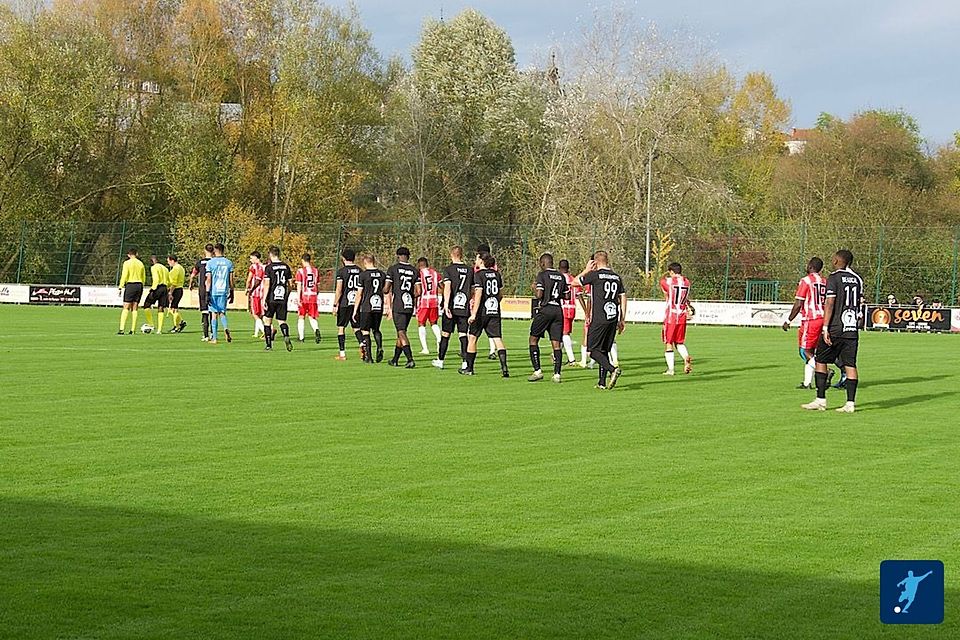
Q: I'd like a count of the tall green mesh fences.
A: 1